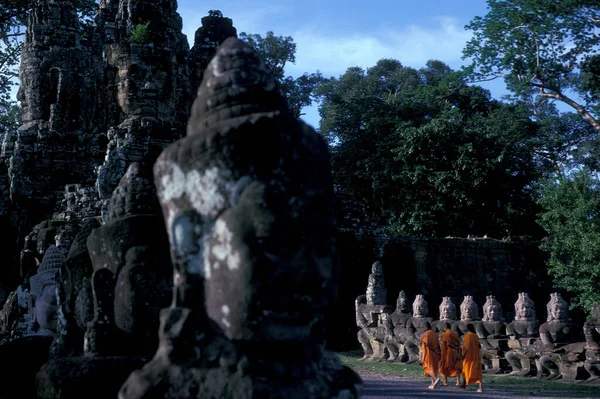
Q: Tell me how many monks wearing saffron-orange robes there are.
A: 3